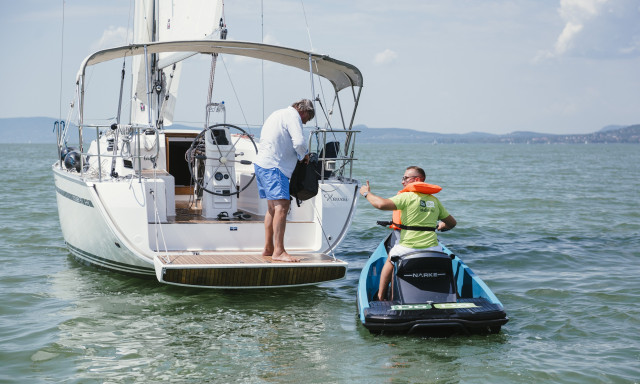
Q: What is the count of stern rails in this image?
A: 2